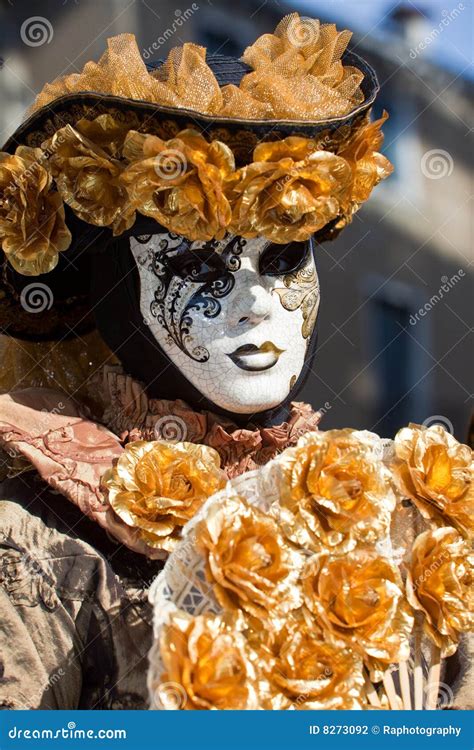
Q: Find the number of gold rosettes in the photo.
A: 13